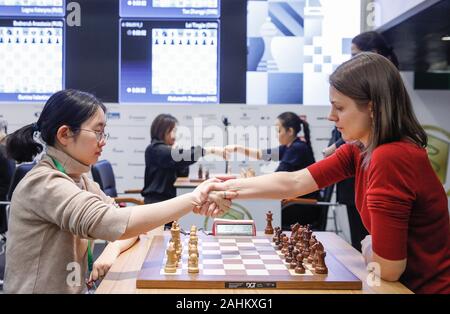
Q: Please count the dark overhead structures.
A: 1